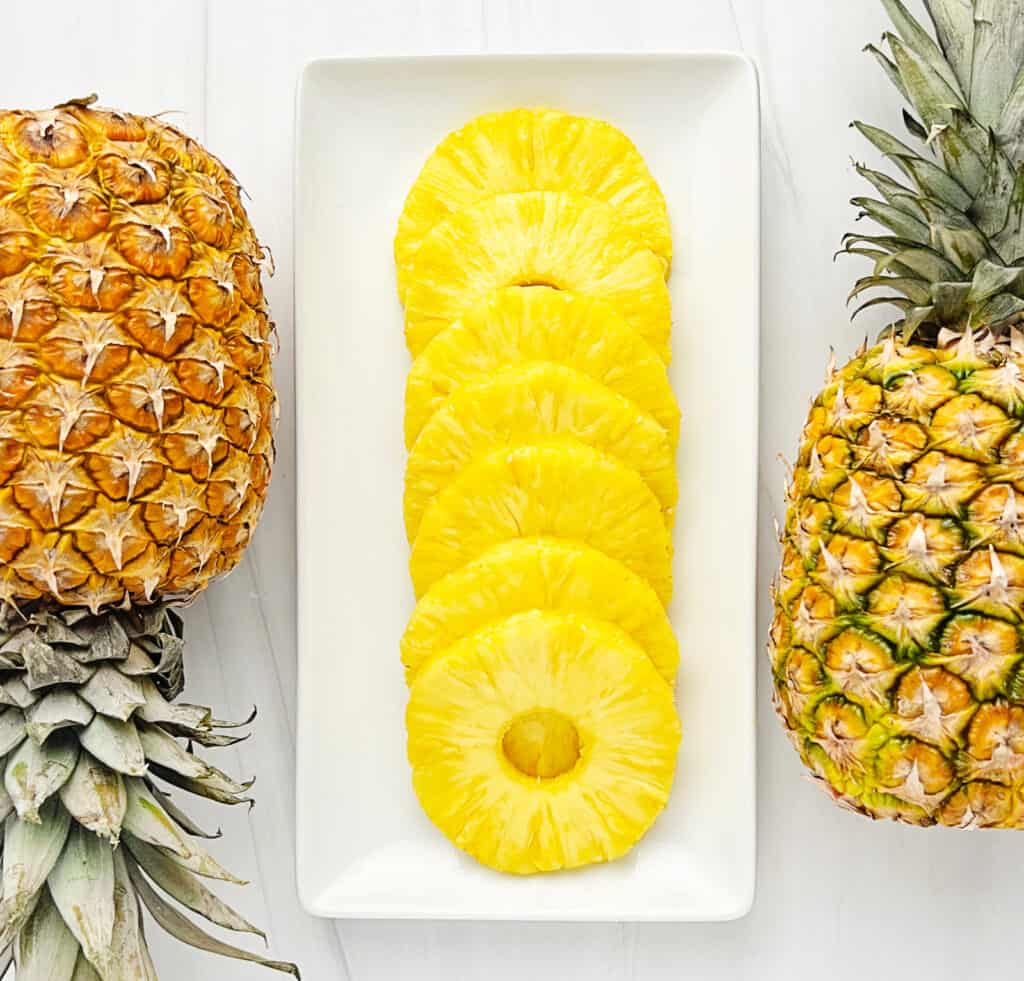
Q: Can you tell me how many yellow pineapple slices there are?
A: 7